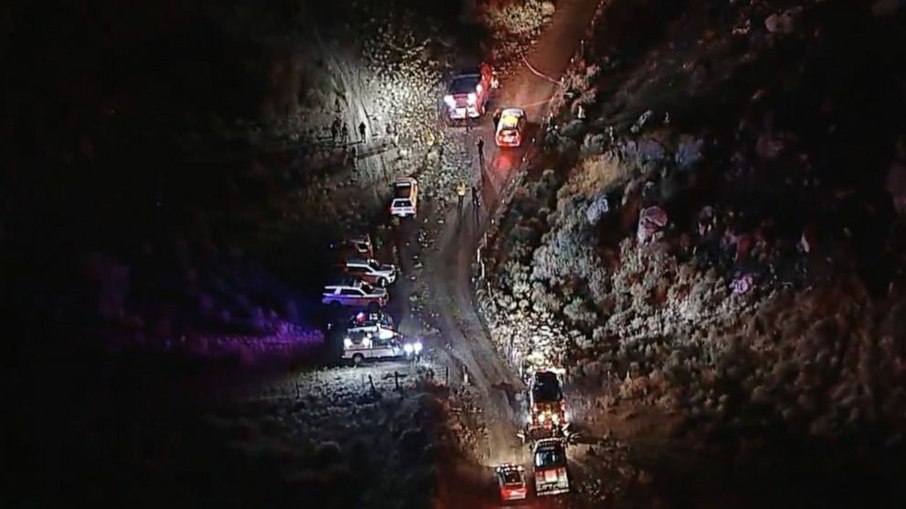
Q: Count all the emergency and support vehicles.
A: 11